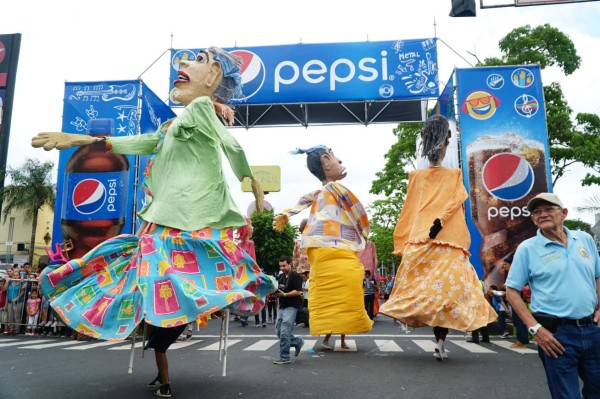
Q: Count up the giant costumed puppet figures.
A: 3